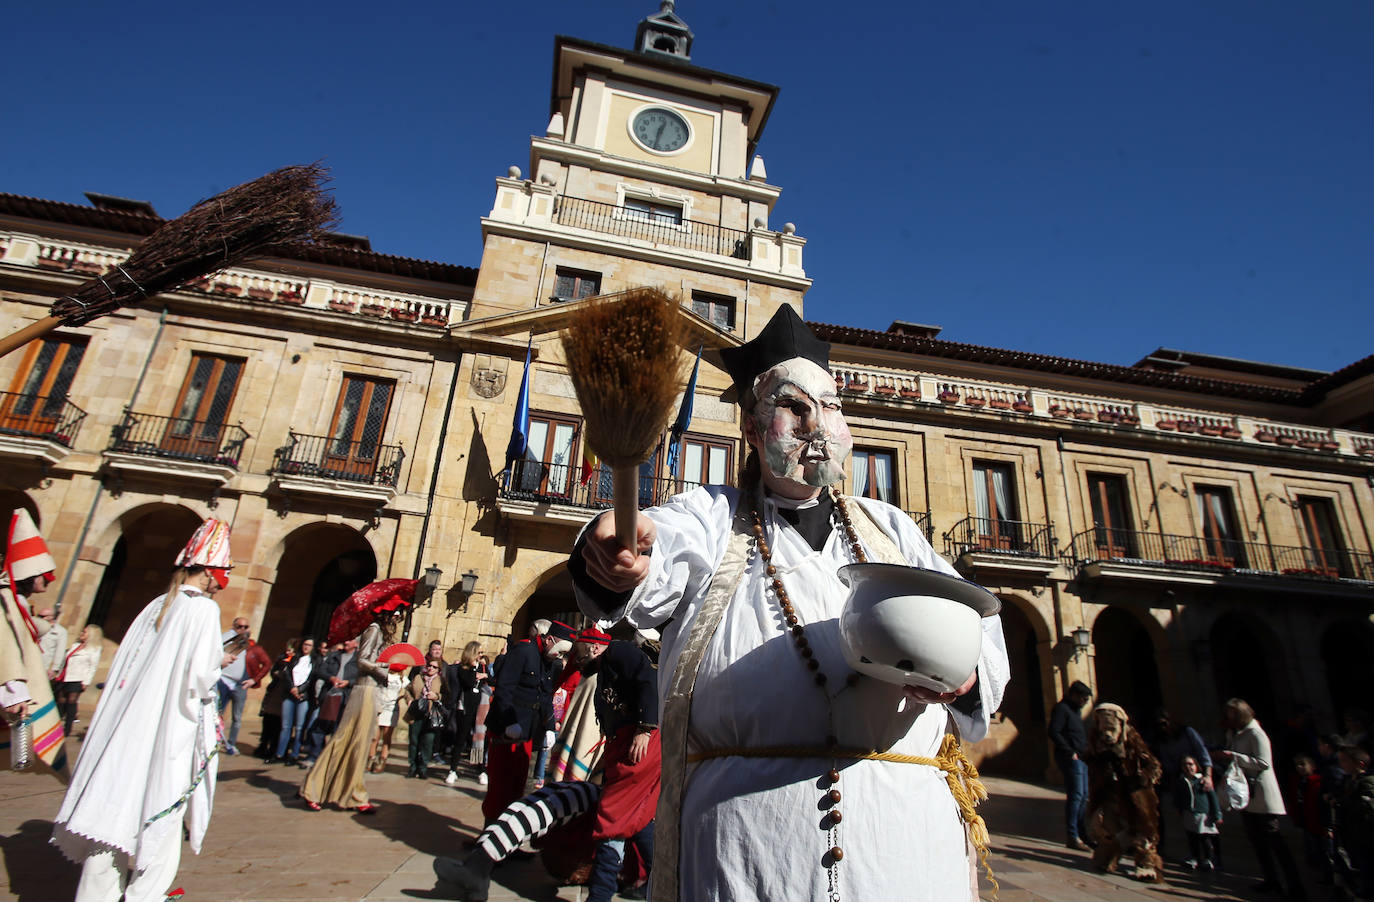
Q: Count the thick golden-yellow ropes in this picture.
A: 1